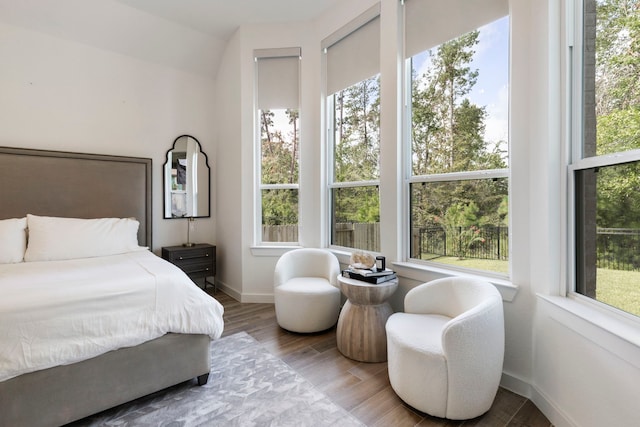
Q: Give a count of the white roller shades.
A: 3